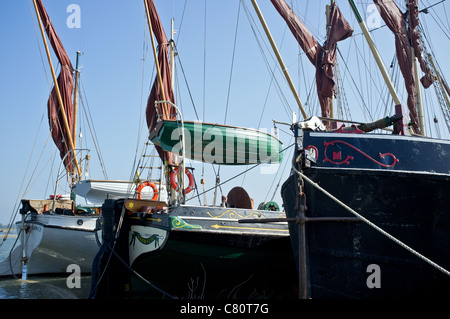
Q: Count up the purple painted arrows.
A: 0